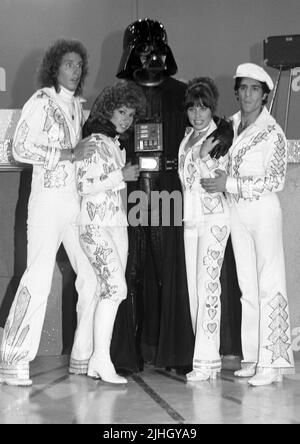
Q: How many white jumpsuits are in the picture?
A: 4